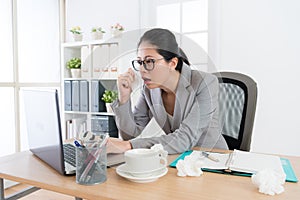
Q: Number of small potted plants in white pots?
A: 5